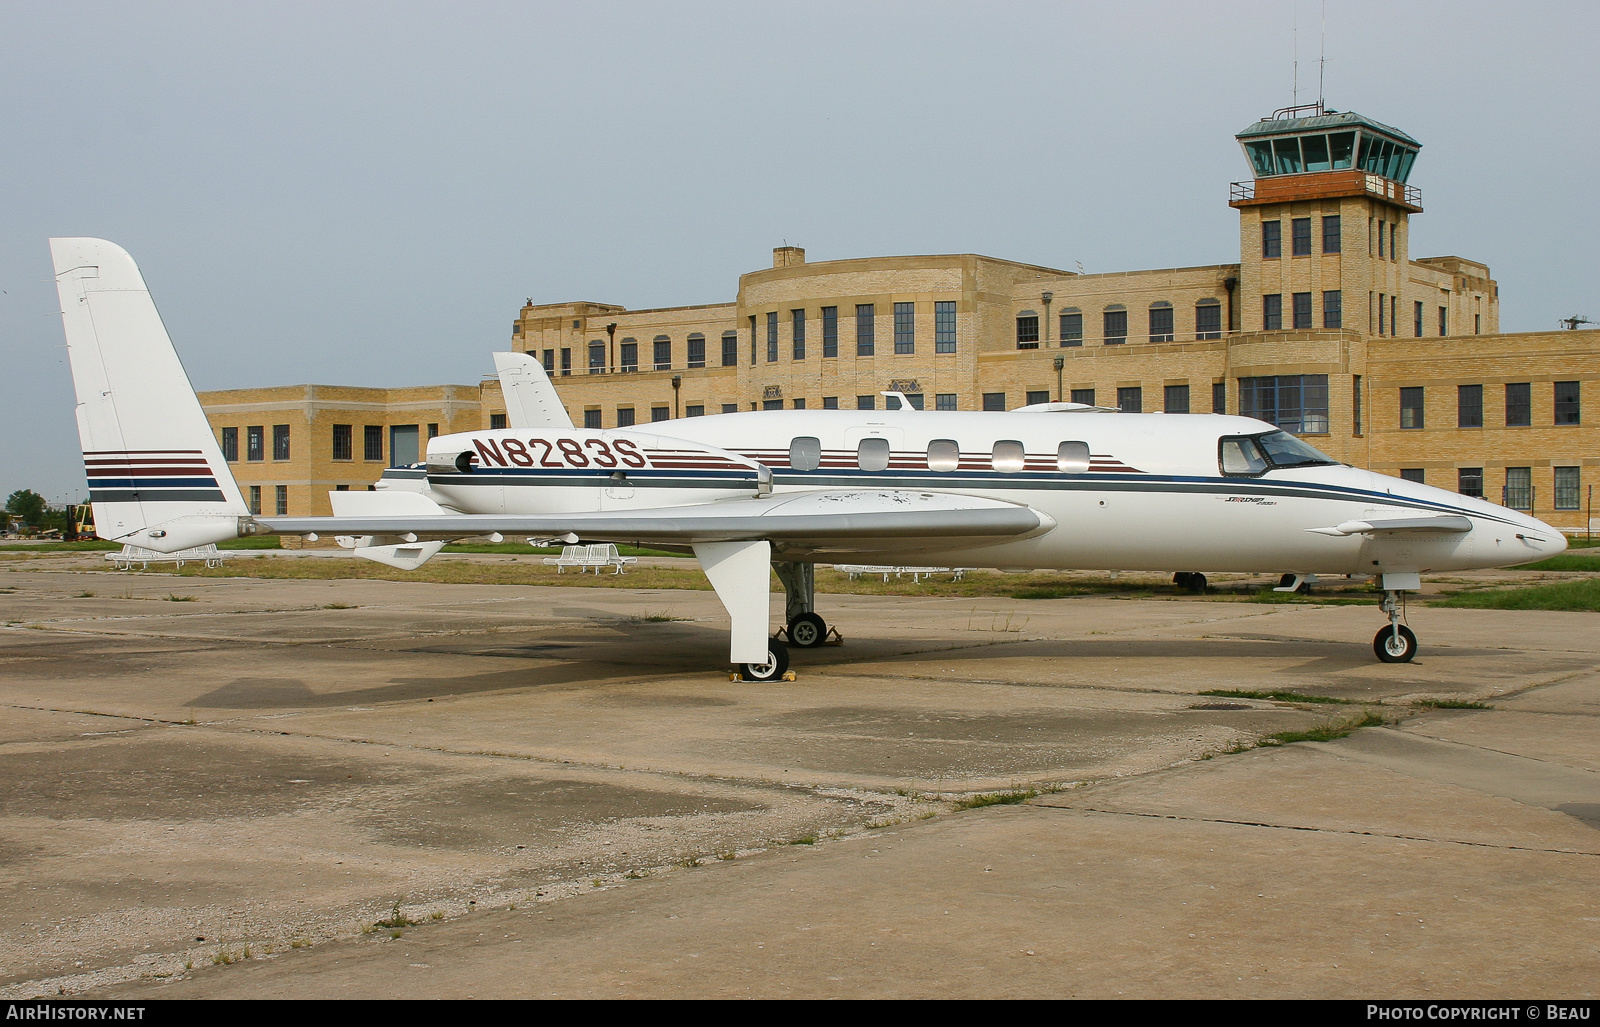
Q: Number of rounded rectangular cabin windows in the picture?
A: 5